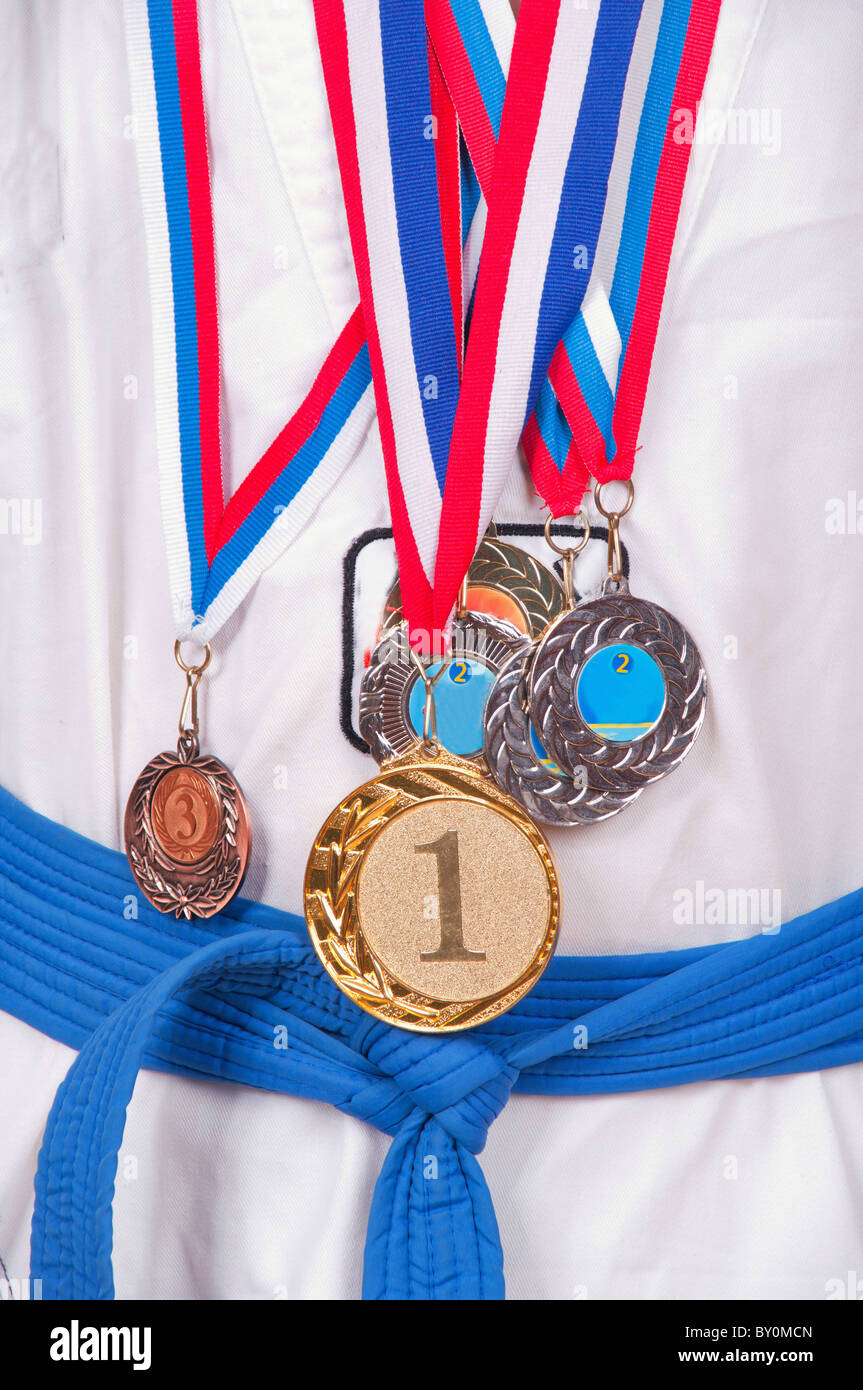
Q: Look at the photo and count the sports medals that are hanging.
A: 6